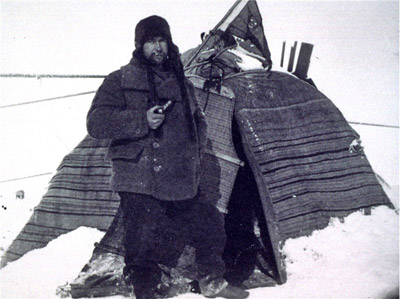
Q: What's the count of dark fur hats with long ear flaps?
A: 1